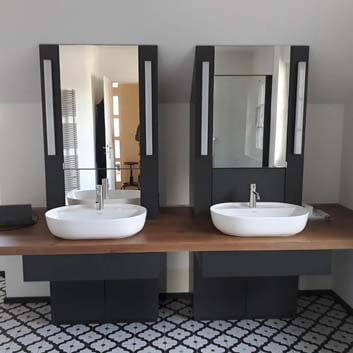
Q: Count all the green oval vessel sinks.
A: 0